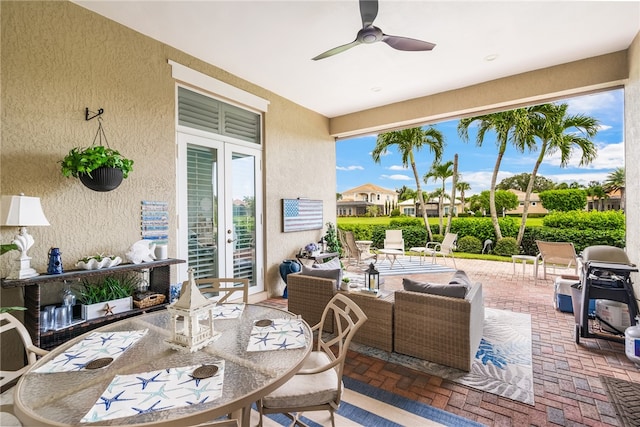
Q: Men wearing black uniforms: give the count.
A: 0